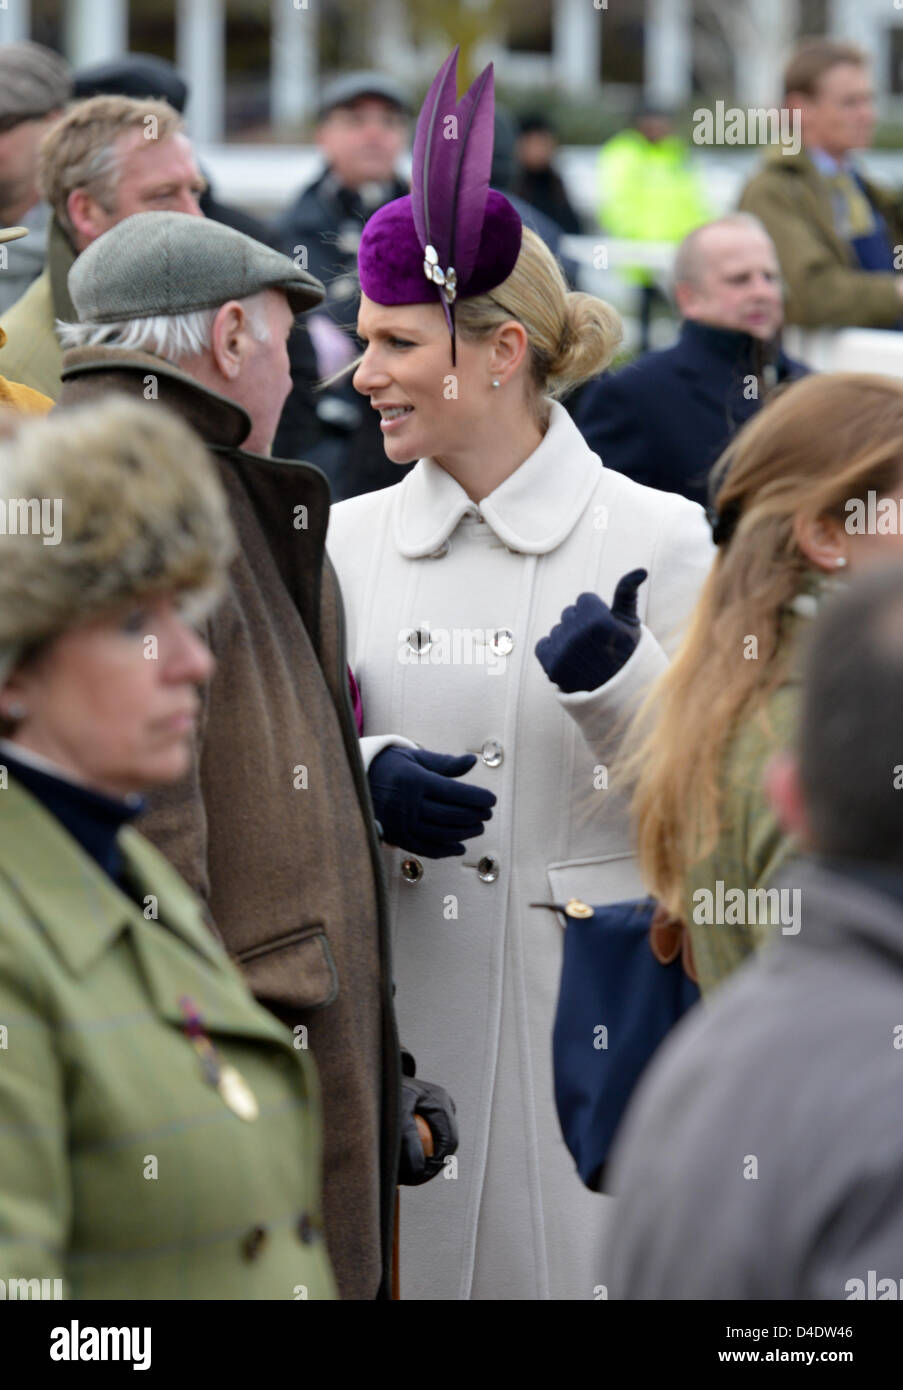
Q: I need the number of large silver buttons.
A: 5